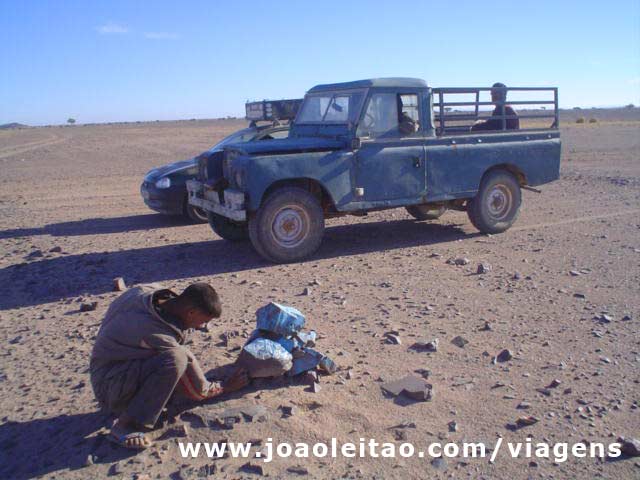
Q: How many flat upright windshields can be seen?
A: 1